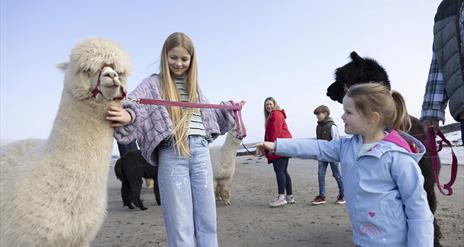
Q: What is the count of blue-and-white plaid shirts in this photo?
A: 1